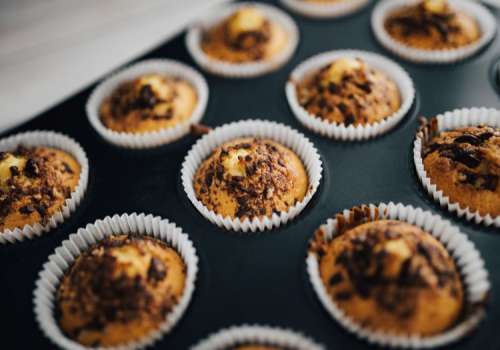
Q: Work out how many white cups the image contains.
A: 11